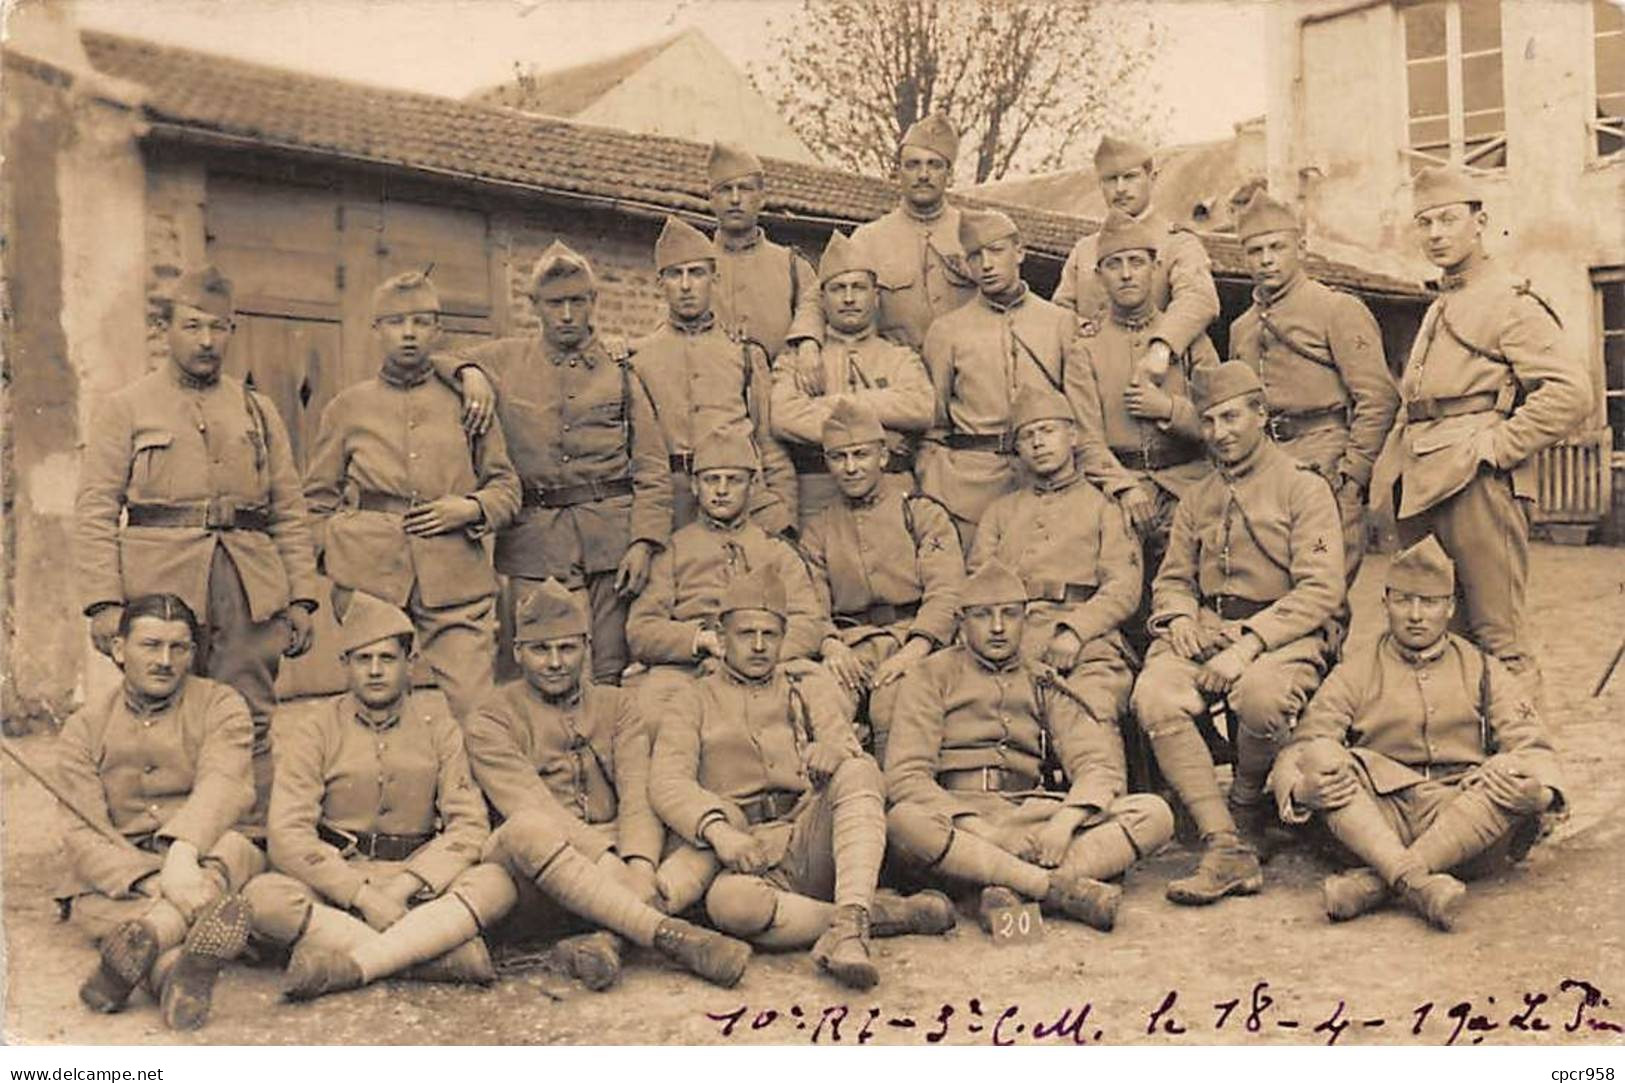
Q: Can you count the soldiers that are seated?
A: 10